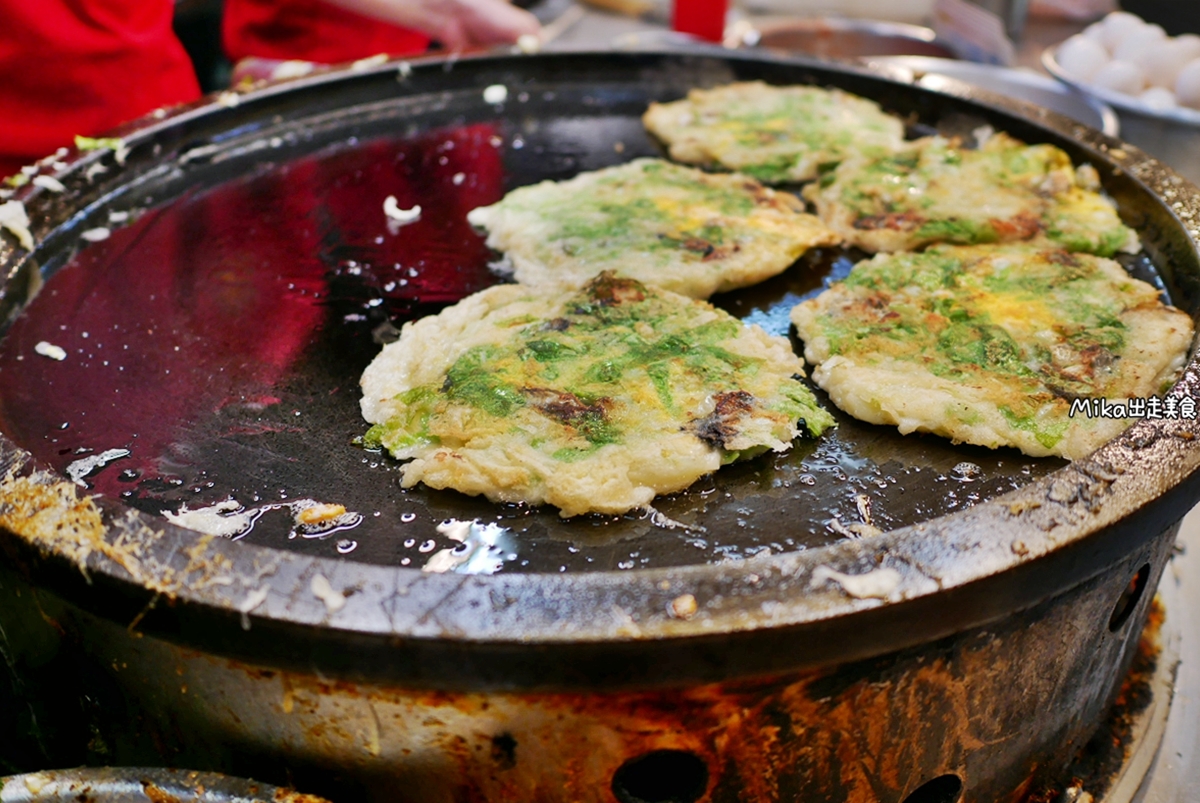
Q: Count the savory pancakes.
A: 5